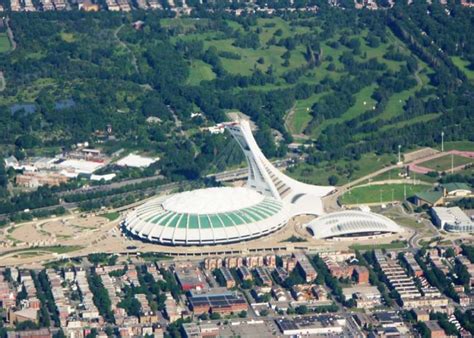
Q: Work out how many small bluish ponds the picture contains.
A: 2